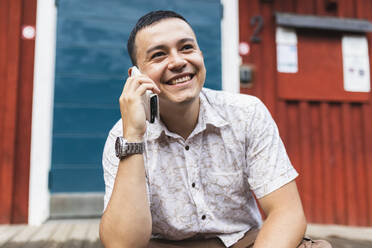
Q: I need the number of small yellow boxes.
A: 0